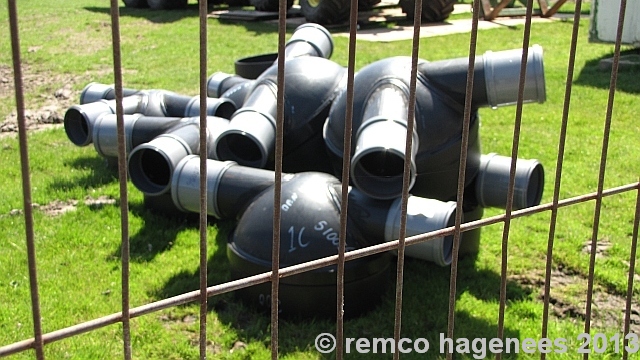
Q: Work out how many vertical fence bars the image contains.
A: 11